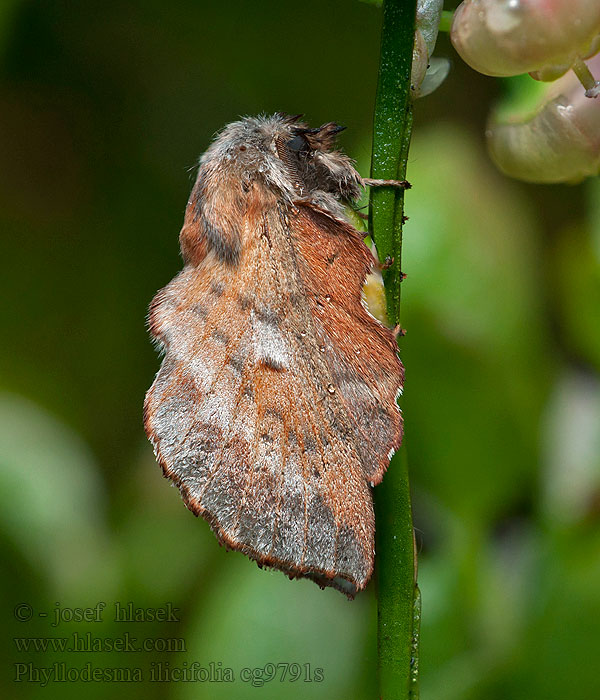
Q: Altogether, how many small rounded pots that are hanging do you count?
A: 2